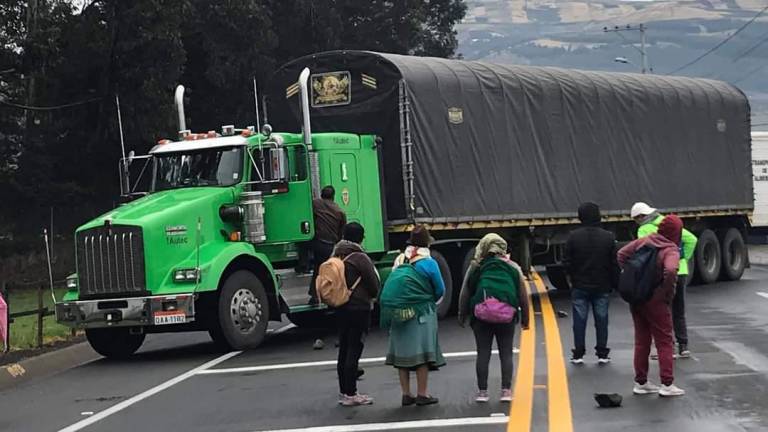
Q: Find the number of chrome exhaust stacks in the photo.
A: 2